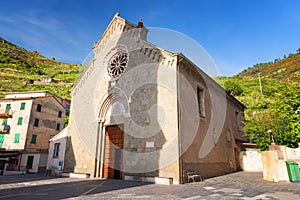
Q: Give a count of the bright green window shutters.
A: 6